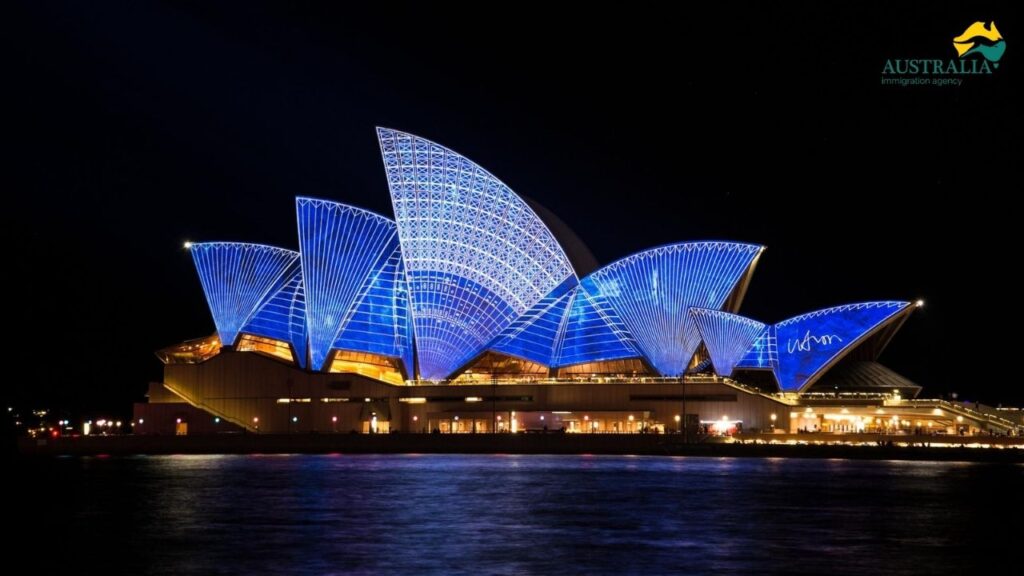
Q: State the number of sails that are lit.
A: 6